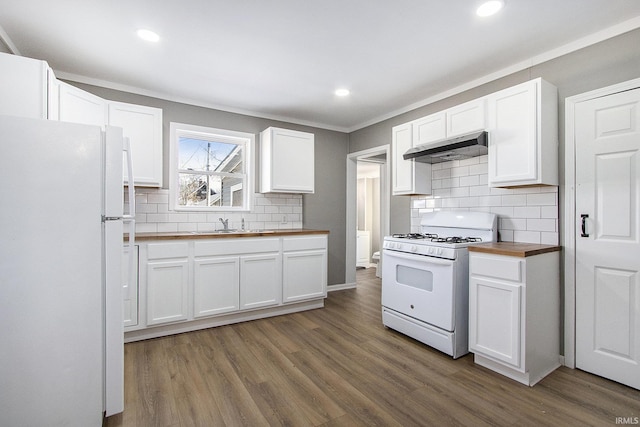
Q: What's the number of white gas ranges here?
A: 1